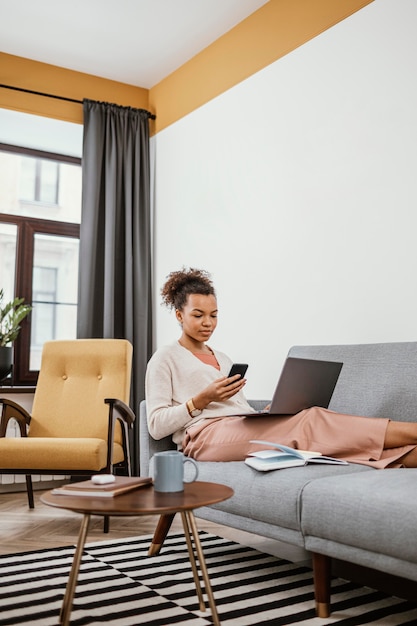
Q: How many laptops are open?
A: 1